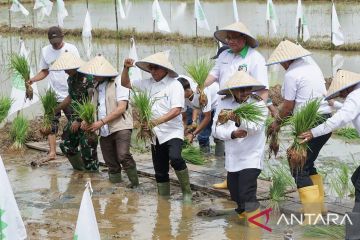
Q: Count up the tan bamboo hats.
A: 7